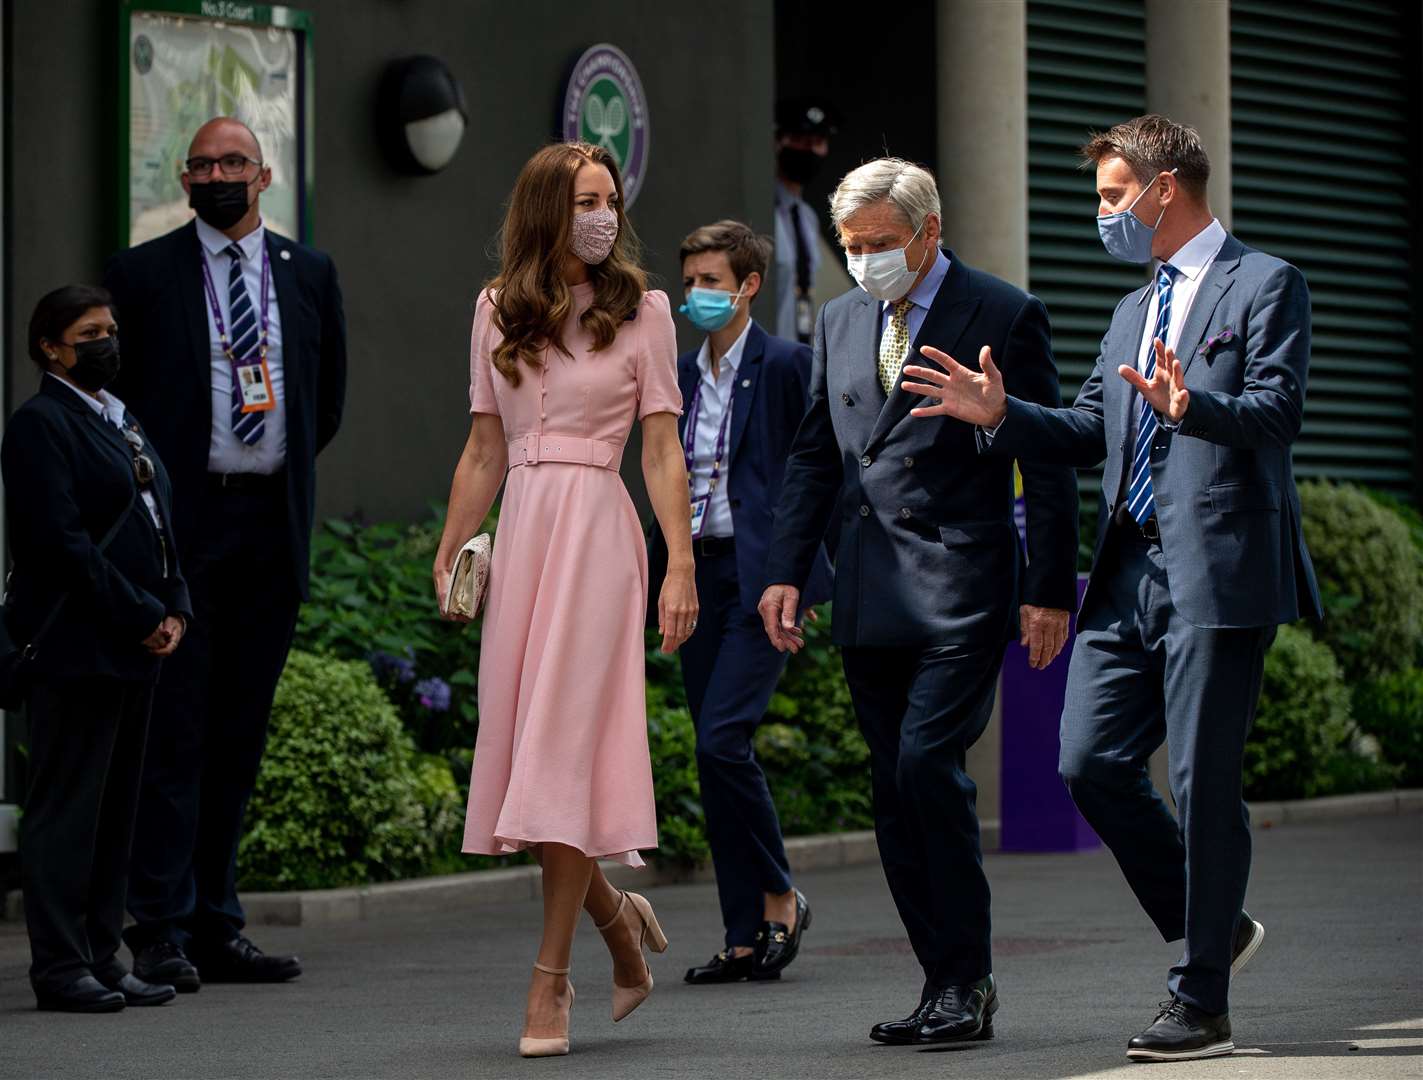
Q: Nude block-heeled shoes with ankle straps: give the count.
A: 2